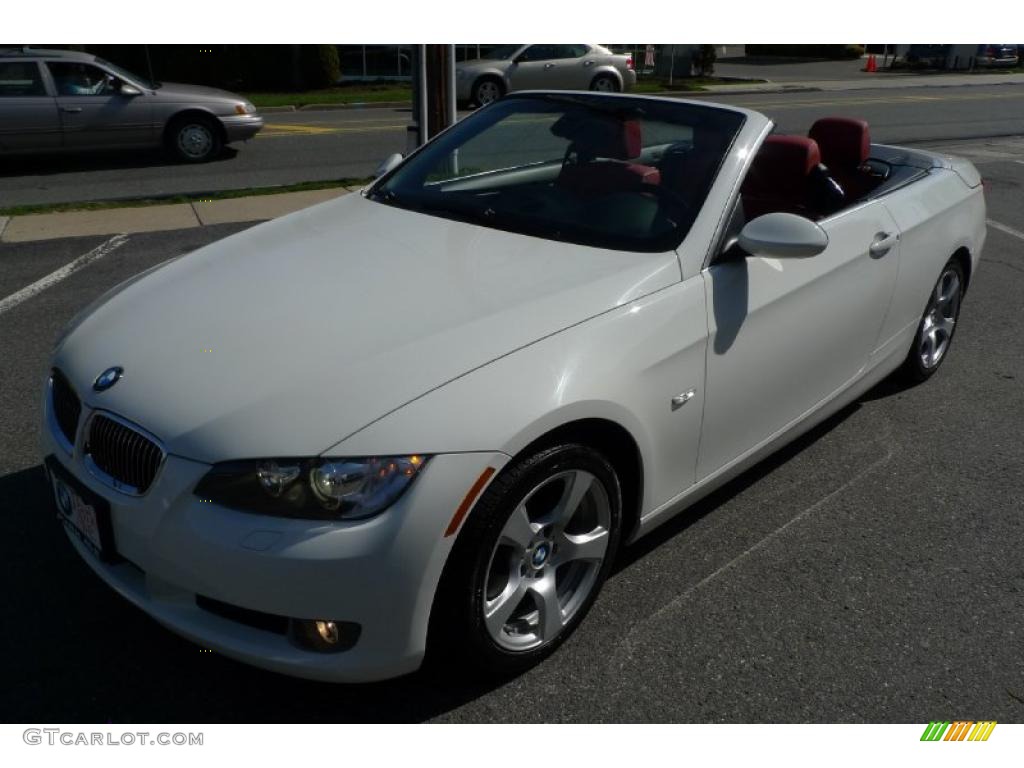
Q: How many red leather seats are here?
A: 3